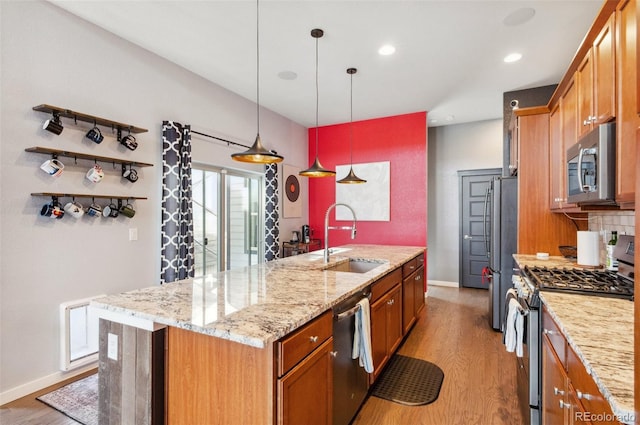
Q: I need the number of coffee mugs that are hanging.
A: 11